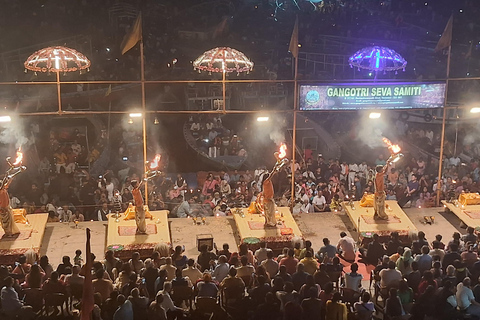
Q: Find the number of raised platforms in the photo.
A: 5